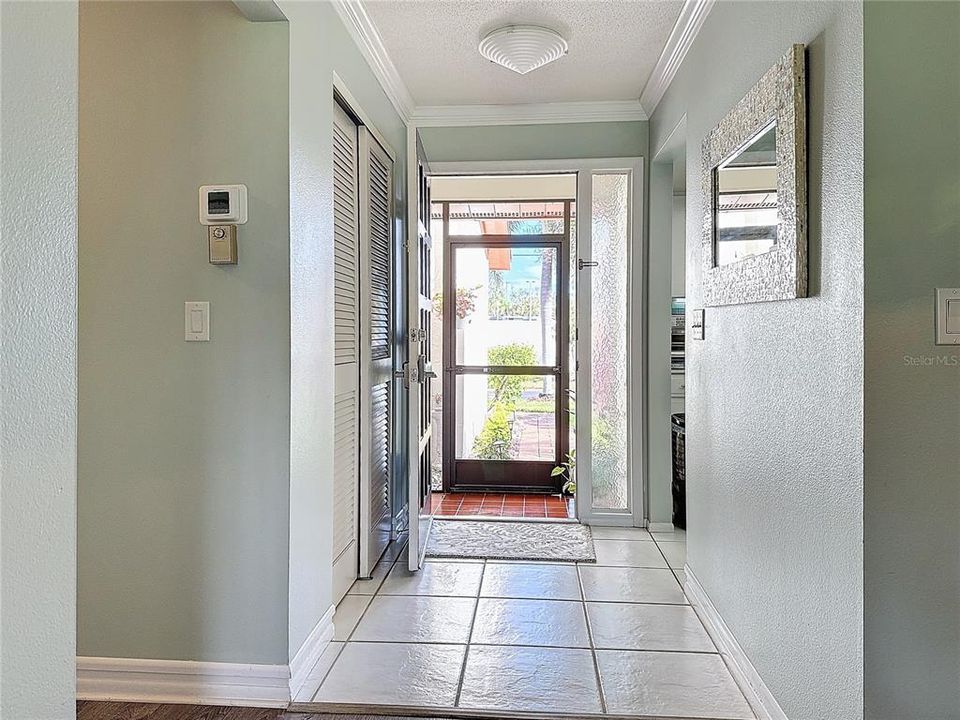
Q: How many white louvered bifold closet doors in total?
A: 2